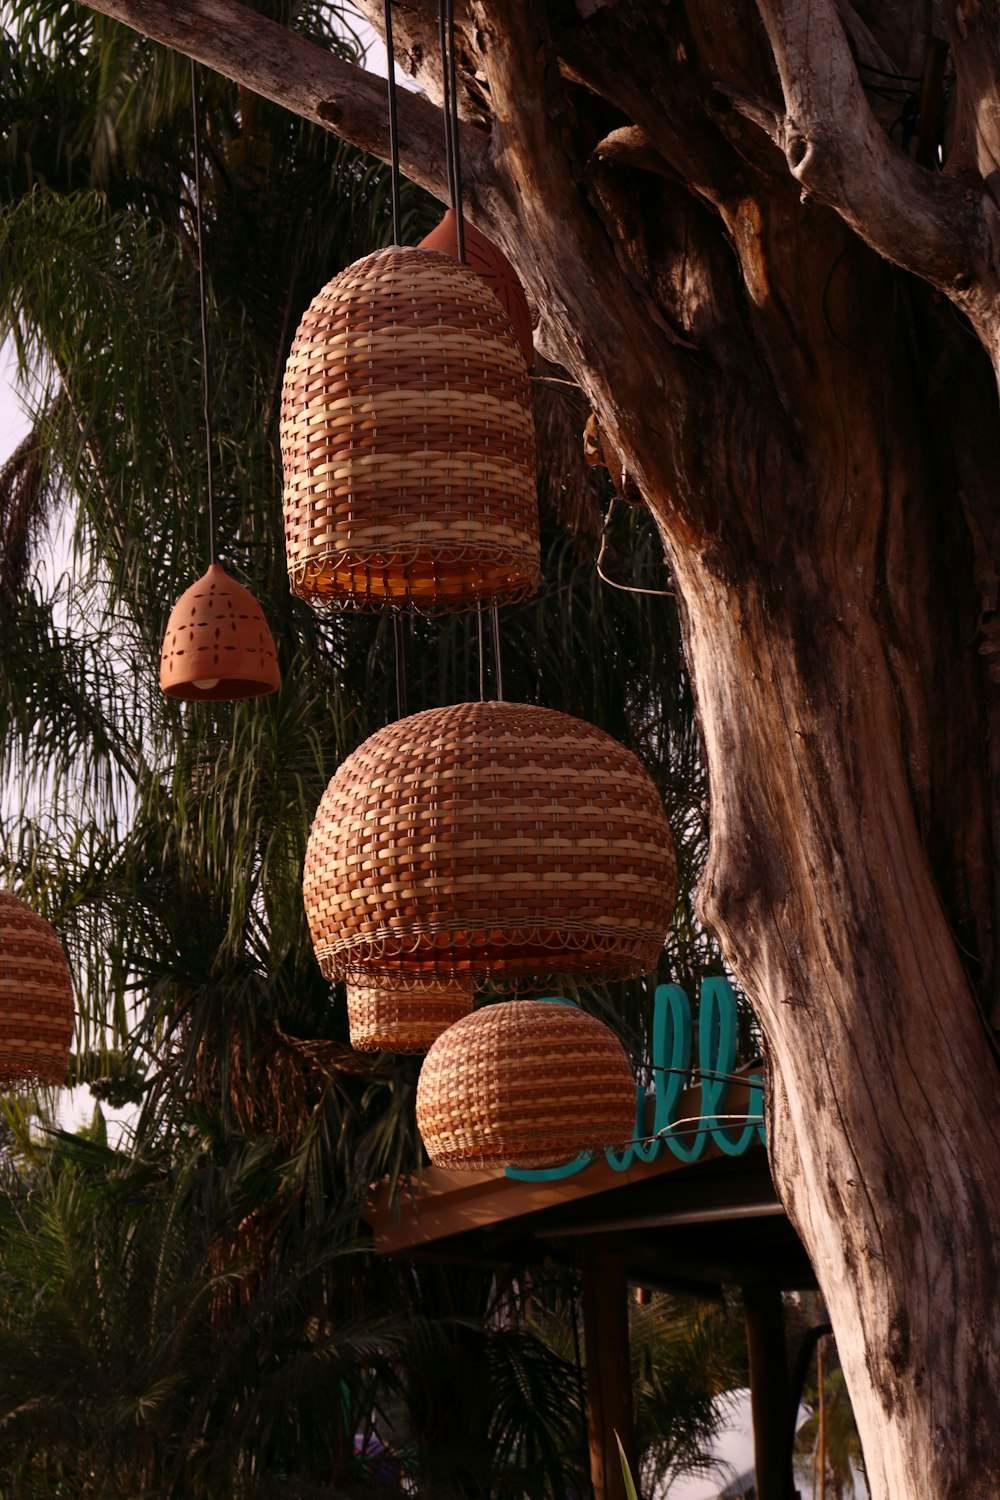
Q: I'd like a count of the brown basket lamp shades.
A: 5